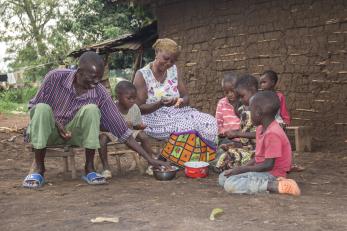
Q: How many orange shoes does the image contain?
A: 1